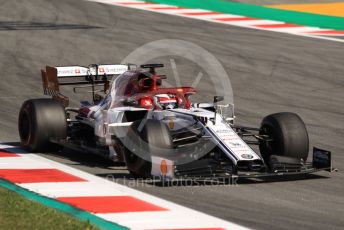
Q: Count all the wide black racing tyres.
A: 3